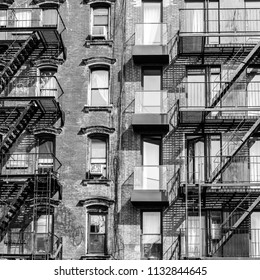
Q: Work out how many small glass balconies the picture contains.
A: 3